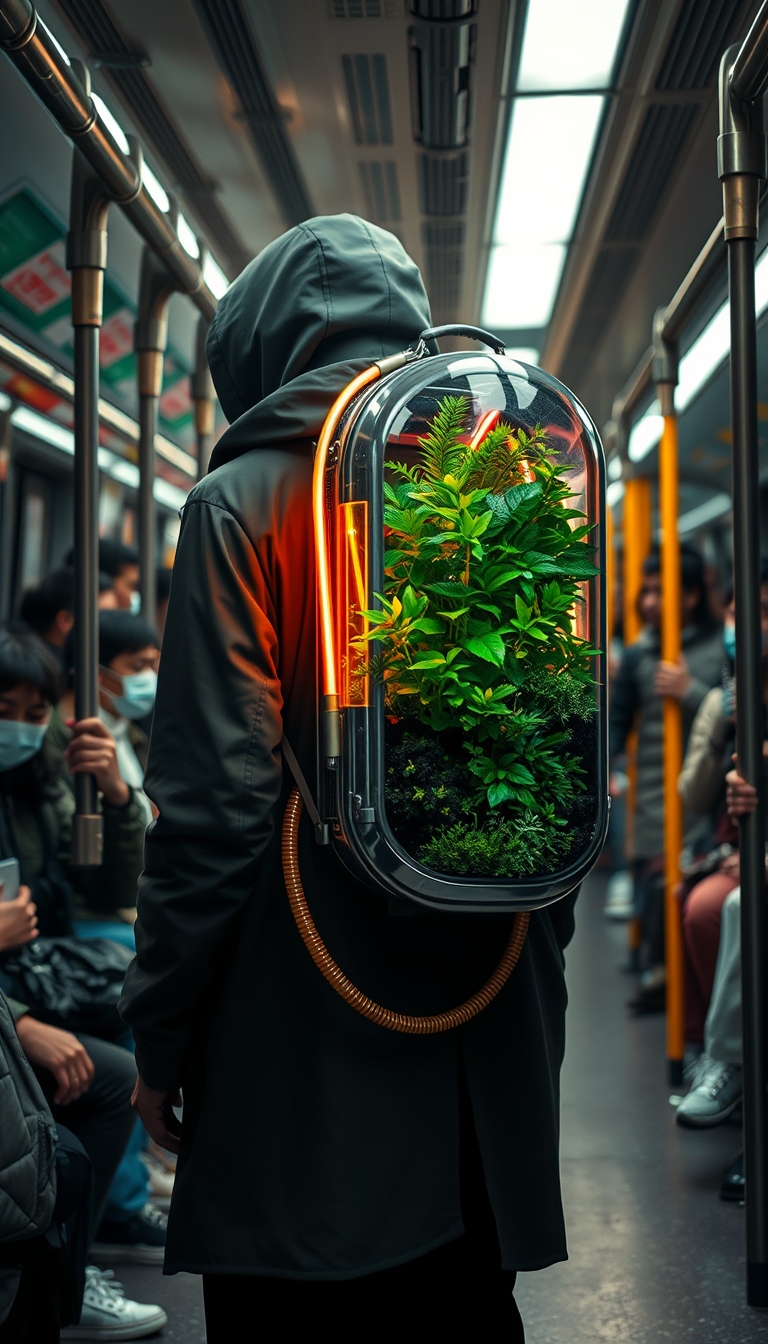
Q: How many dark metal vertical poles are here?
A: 4